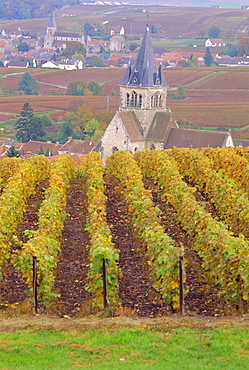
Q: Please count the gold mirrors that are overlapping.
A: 0